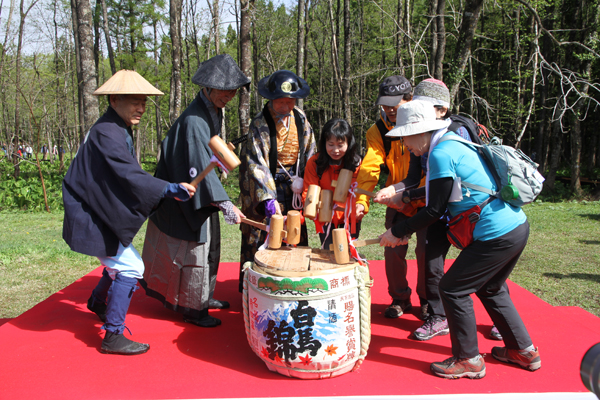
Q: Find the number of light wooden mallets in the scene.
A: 7